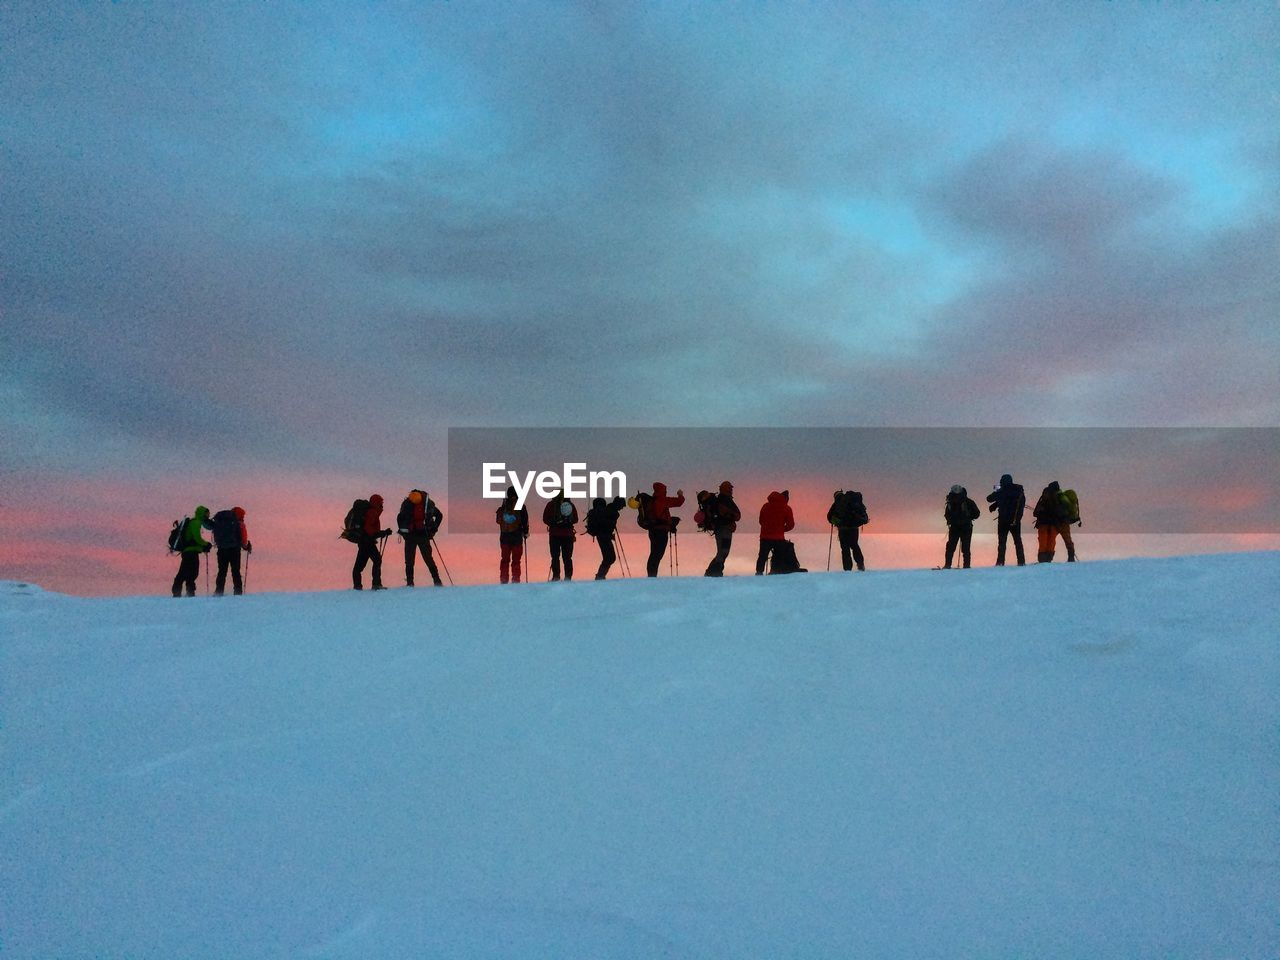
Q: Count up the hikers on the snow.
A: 14